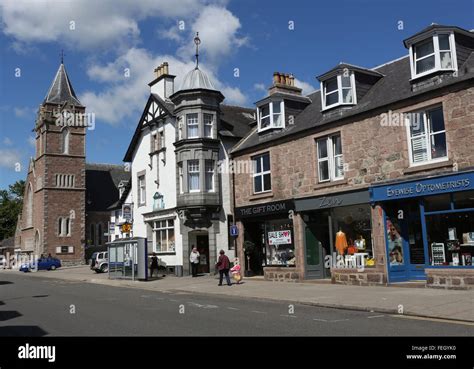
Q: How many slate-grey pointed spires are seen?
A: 1